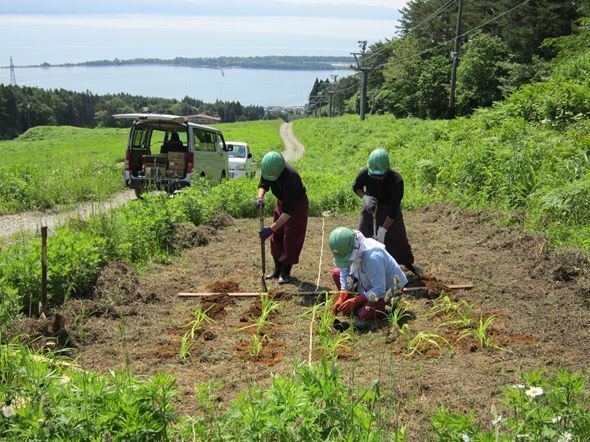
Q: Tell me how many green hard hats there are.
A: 3